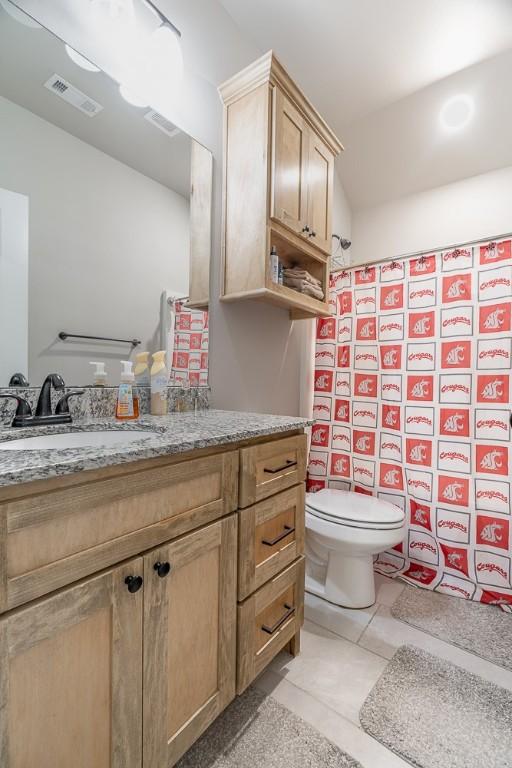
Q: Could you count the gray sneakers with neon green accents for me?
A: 0